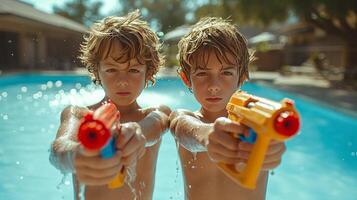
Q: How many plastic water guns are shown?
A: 2